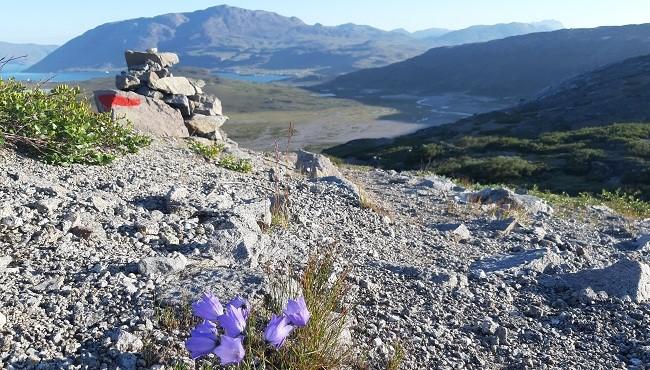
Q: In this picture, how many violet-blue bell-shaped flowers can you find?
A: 7